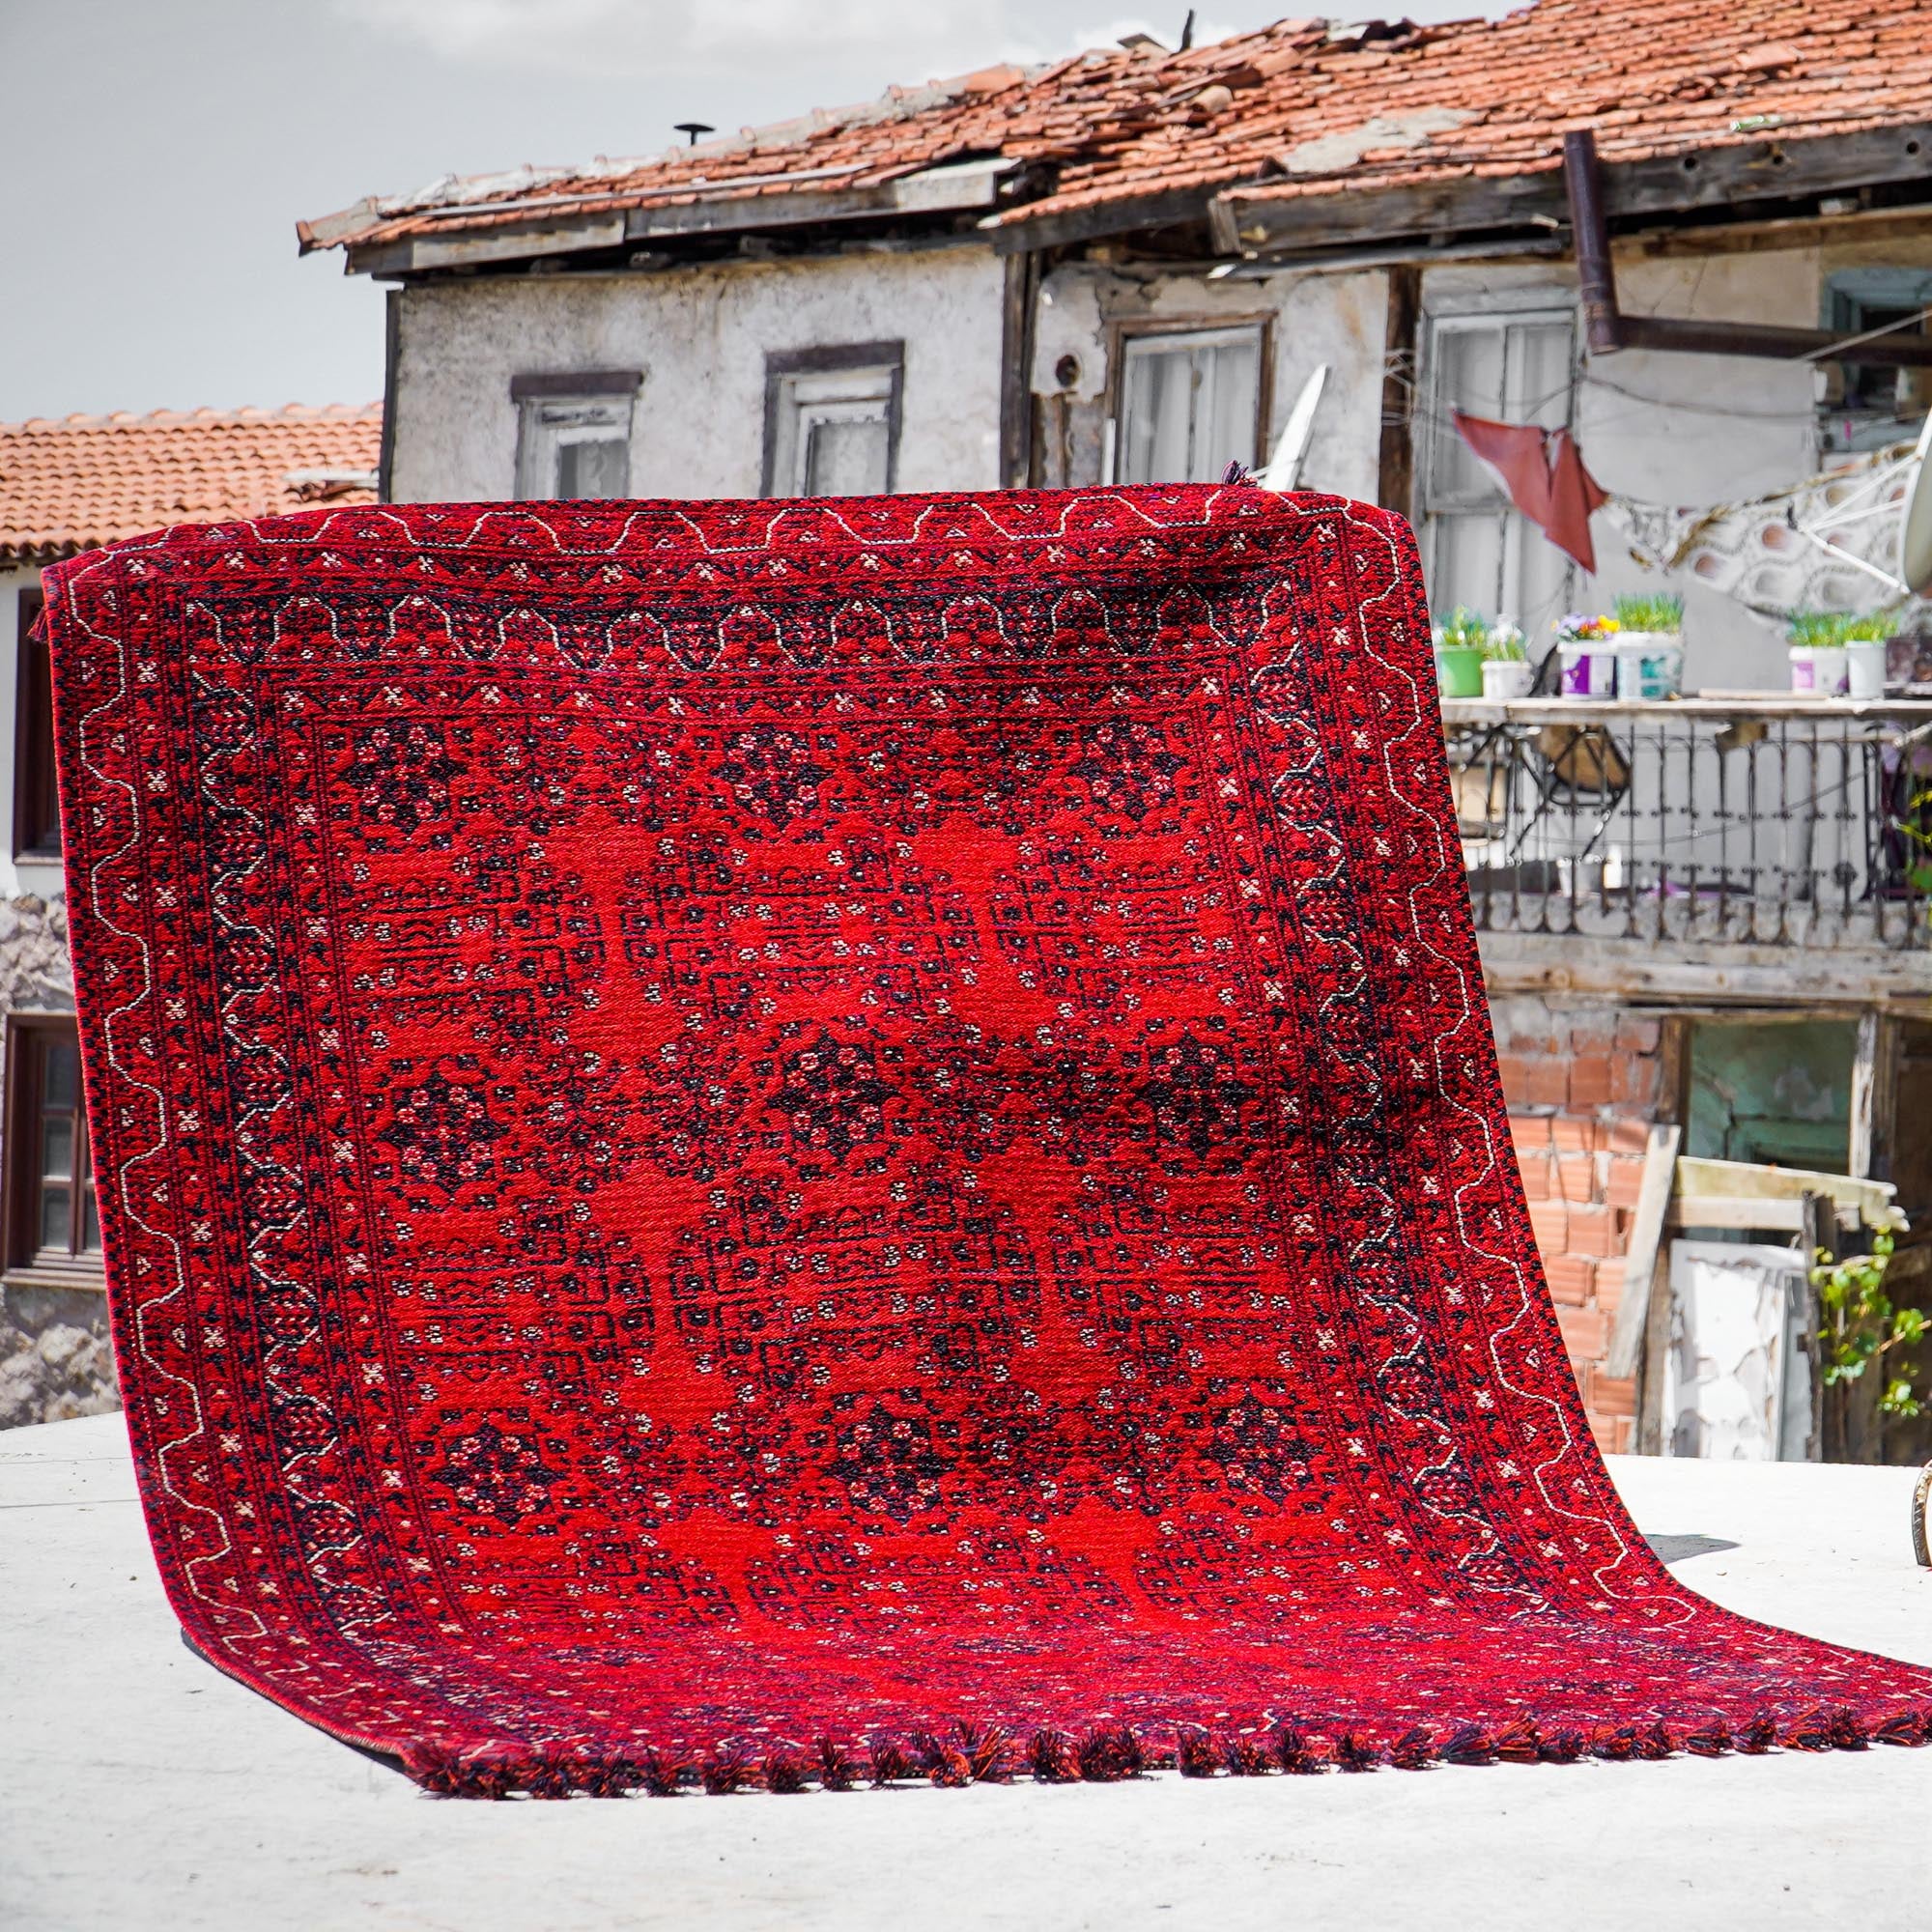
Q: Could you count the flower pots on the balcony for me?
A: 6